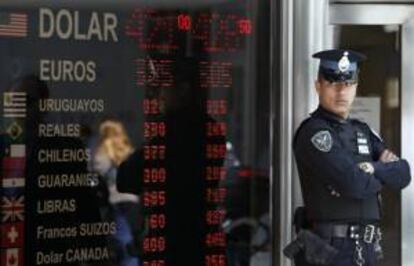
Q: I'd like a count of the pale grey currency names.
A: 9